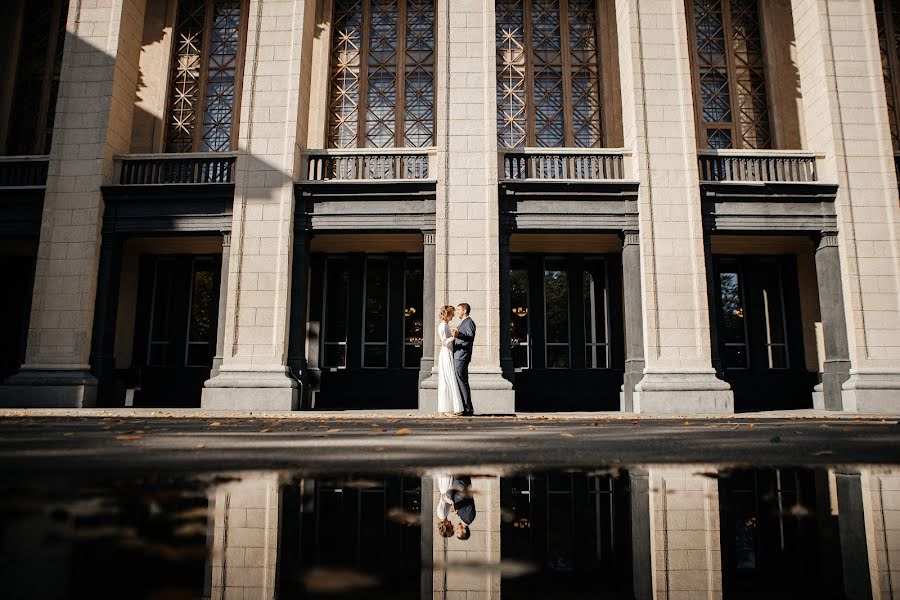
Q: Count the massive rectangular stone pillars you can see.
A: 5